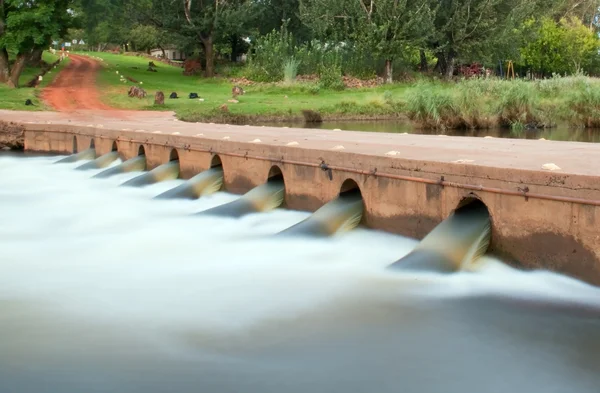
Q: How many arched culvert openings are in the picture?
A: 9